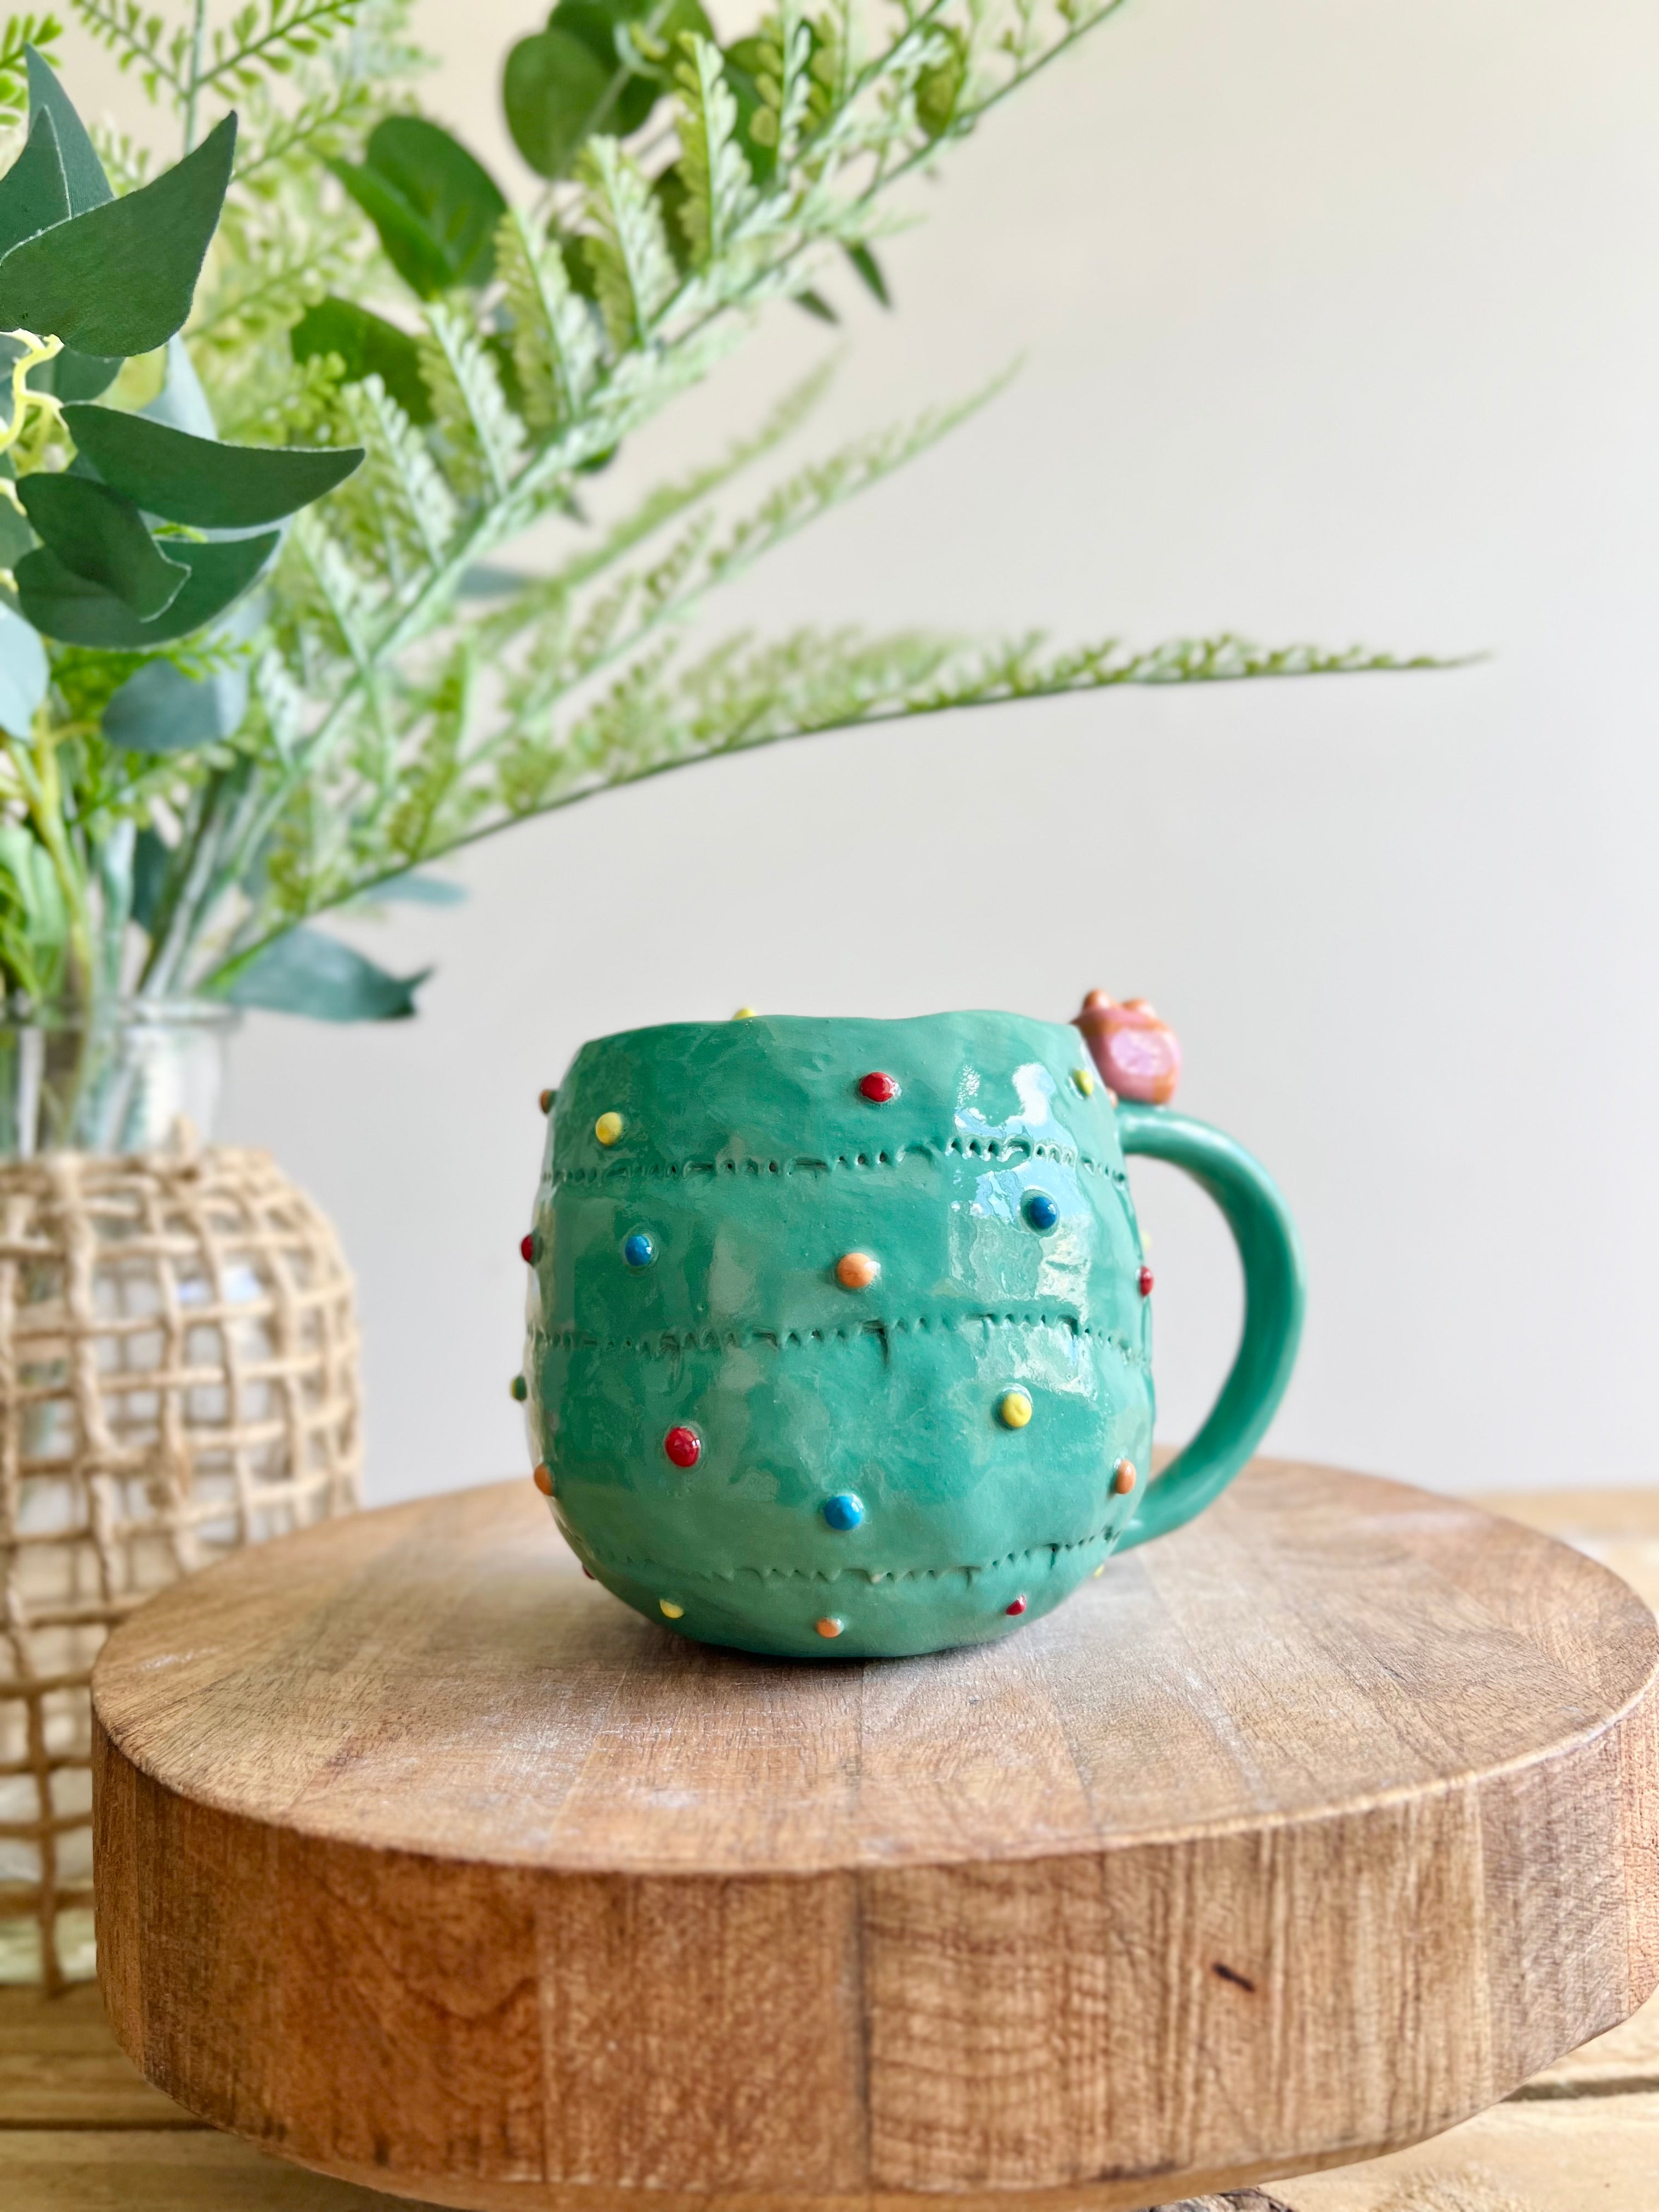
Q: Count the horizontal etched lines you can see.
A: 3